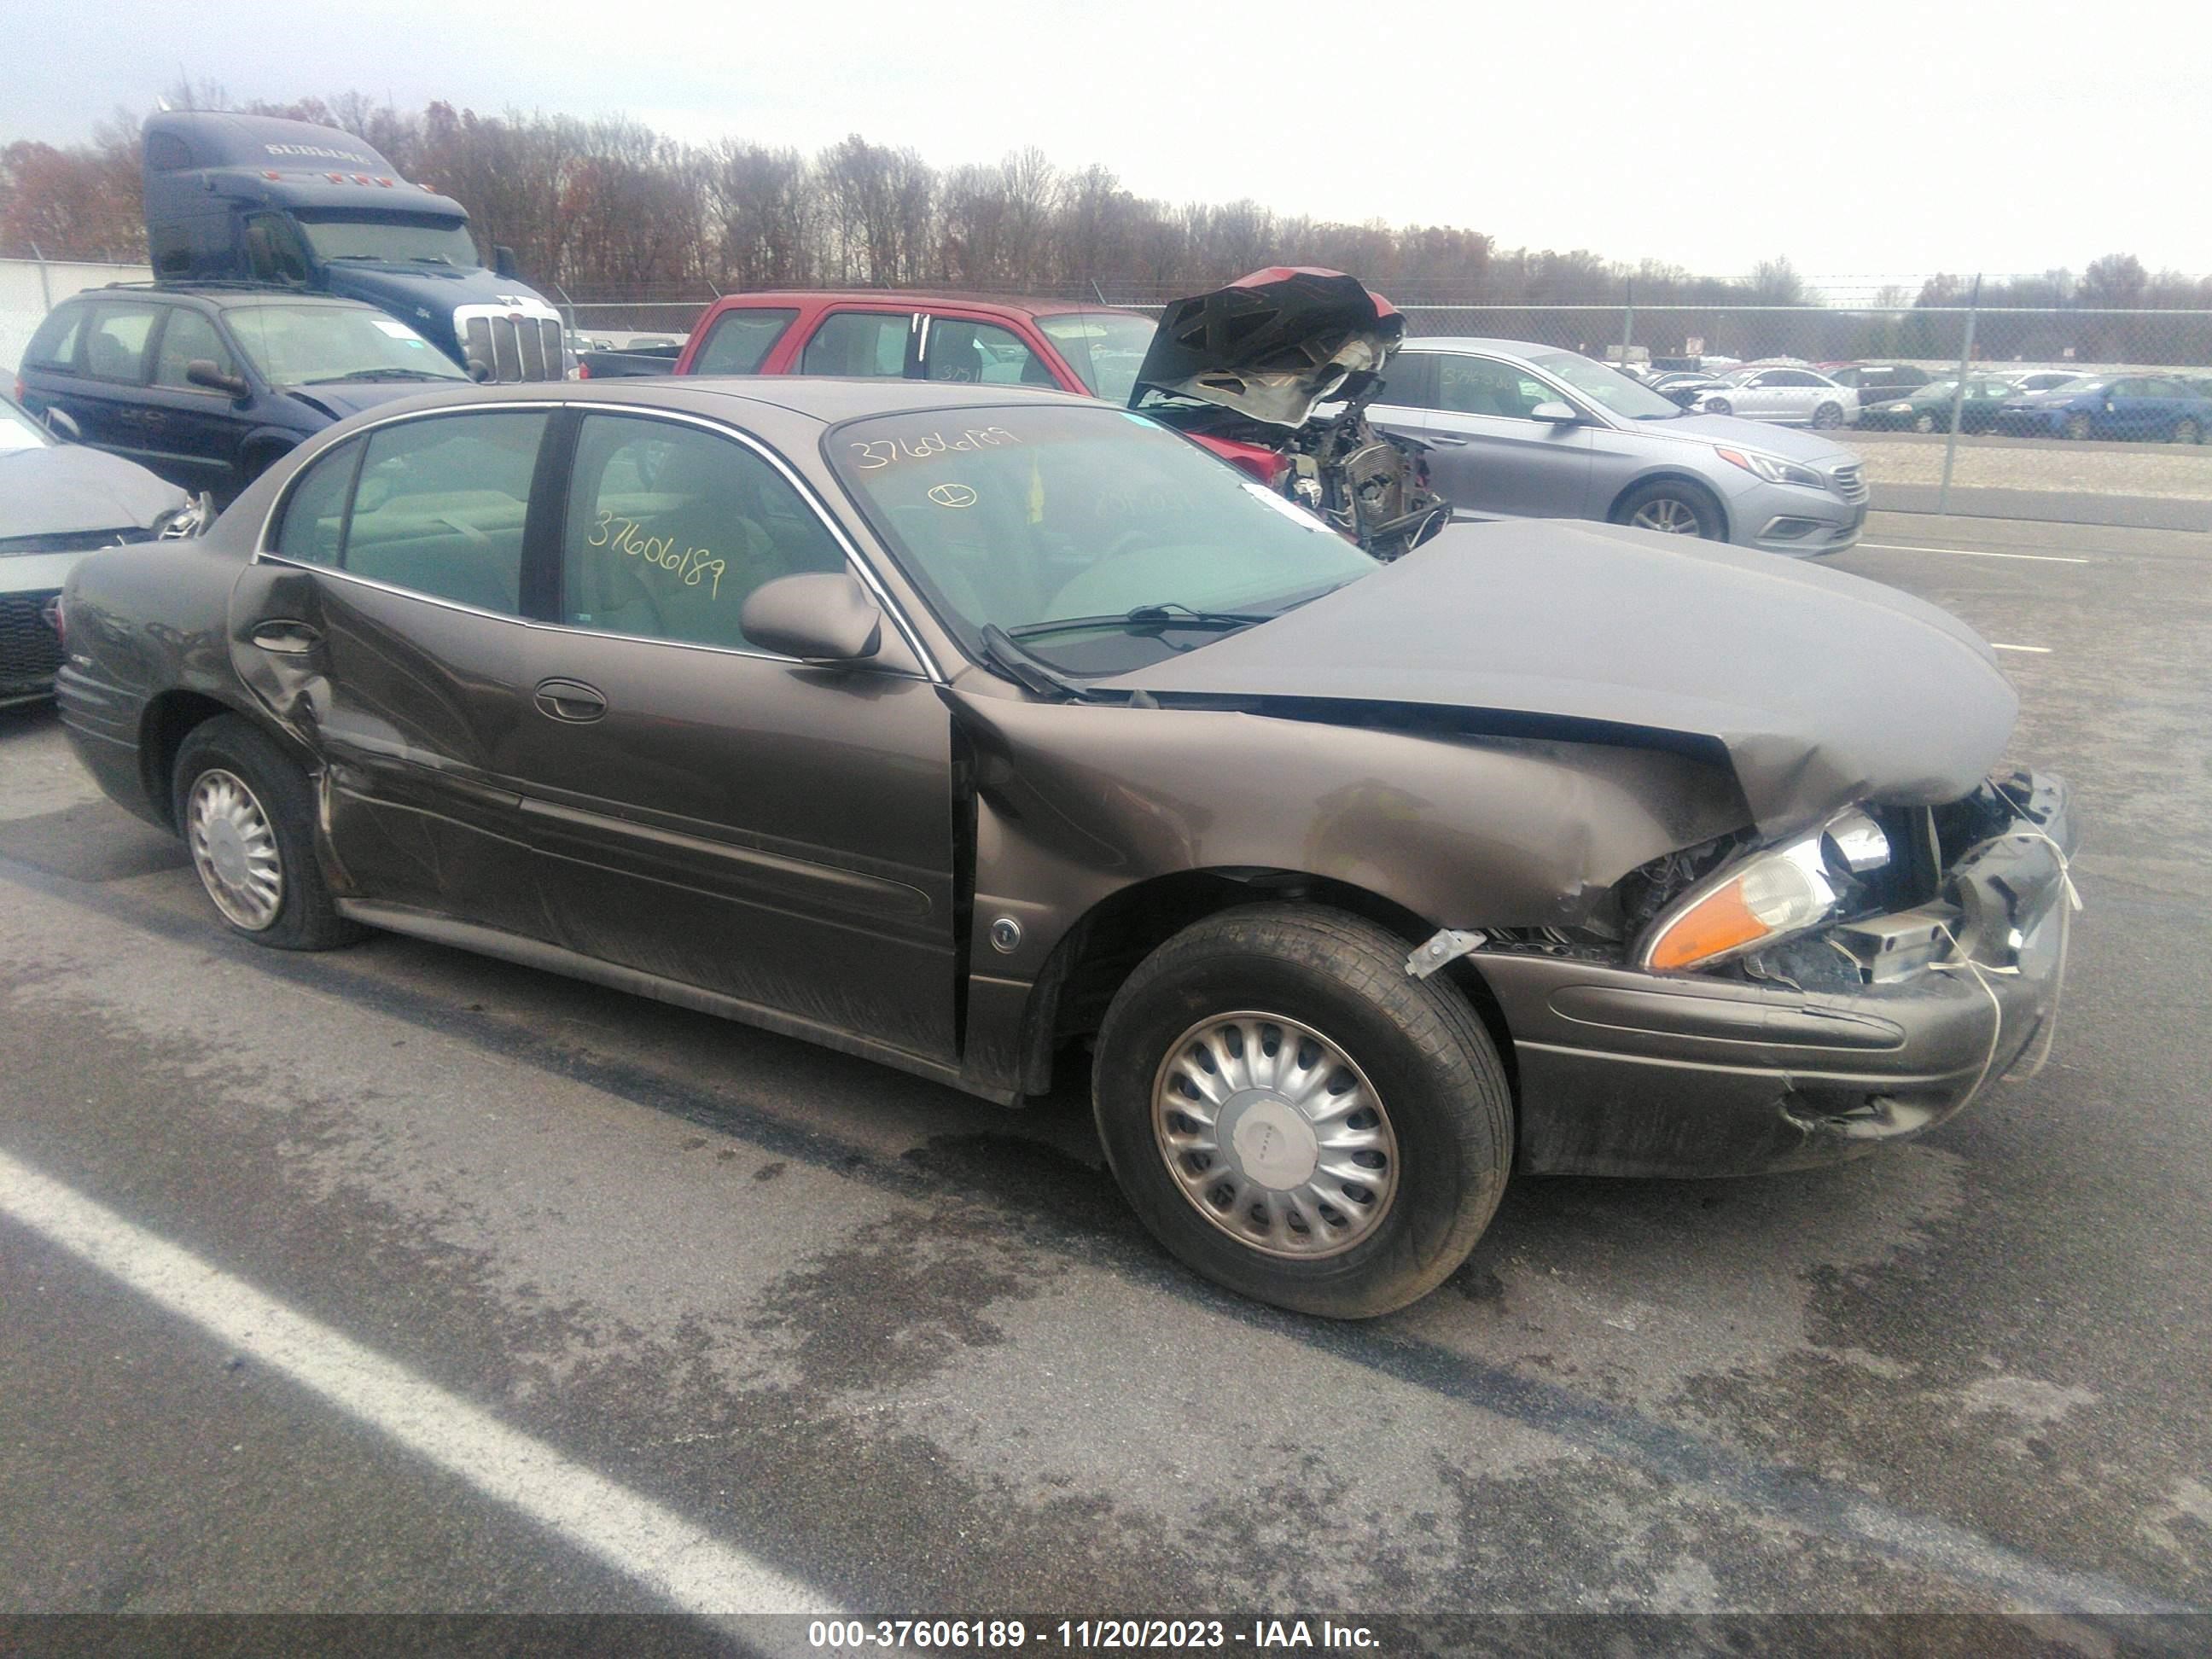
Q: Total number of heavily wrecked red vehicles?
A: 1